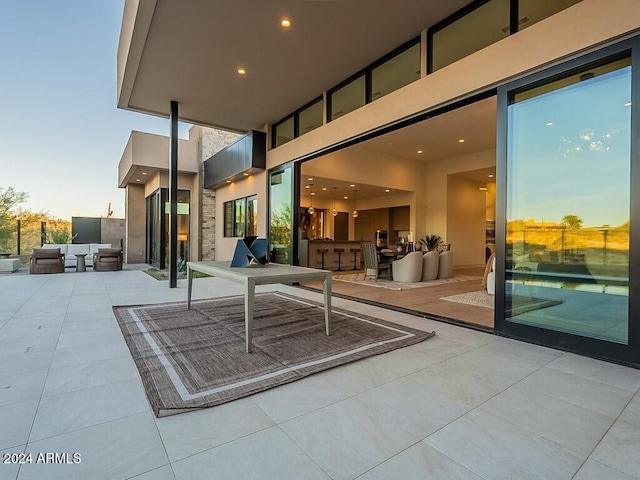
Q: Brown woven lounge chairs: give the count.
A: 2